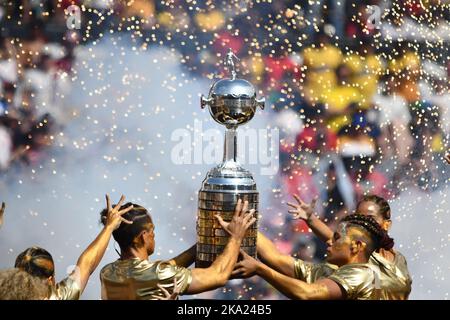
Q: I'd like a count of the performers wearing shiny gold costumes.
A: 4